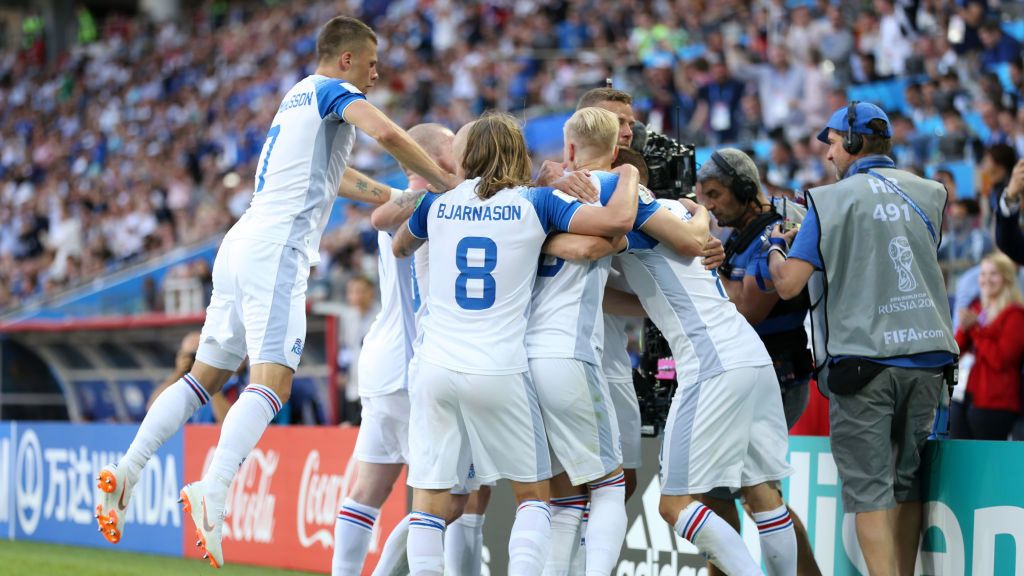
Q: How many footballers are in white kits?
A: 7